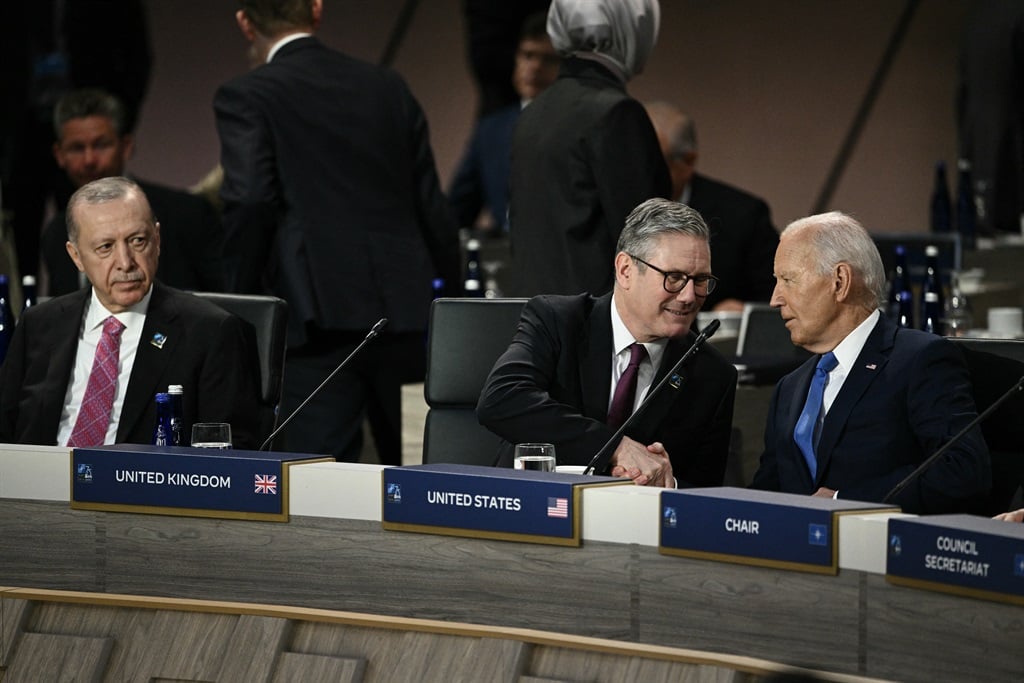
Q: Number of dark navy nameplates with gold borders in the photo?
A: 4